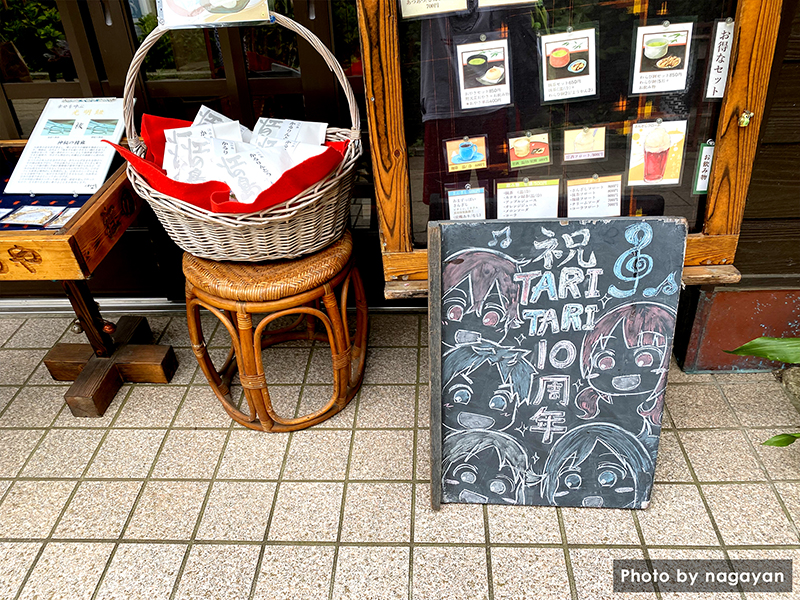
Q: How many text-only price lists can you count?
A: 3